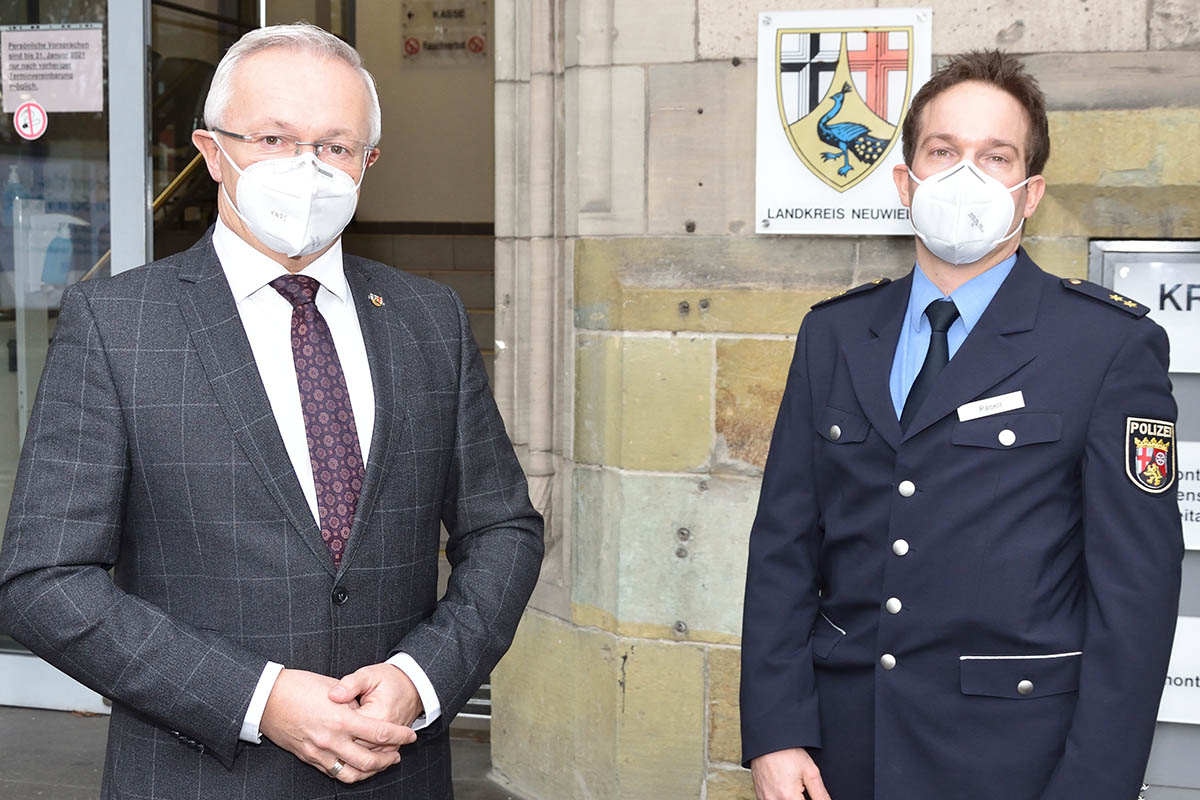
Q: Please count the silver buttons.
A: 7